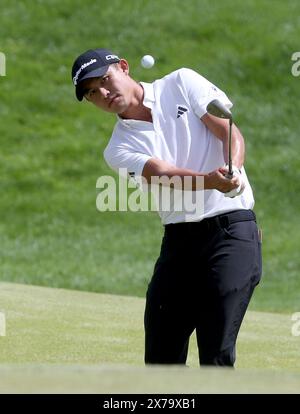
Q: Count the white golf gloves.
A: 1